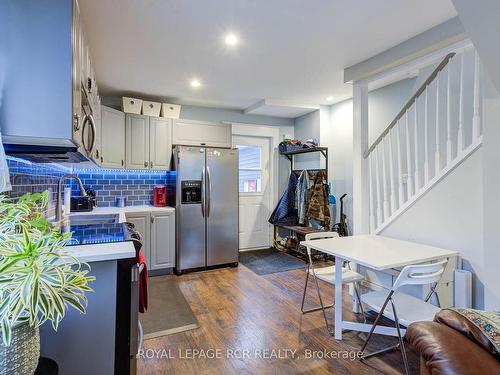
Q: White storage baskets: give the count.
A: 3